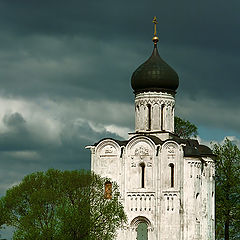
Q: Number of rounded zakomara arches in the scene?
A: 3